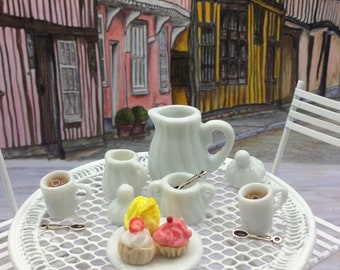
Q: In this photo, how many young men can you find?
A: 0